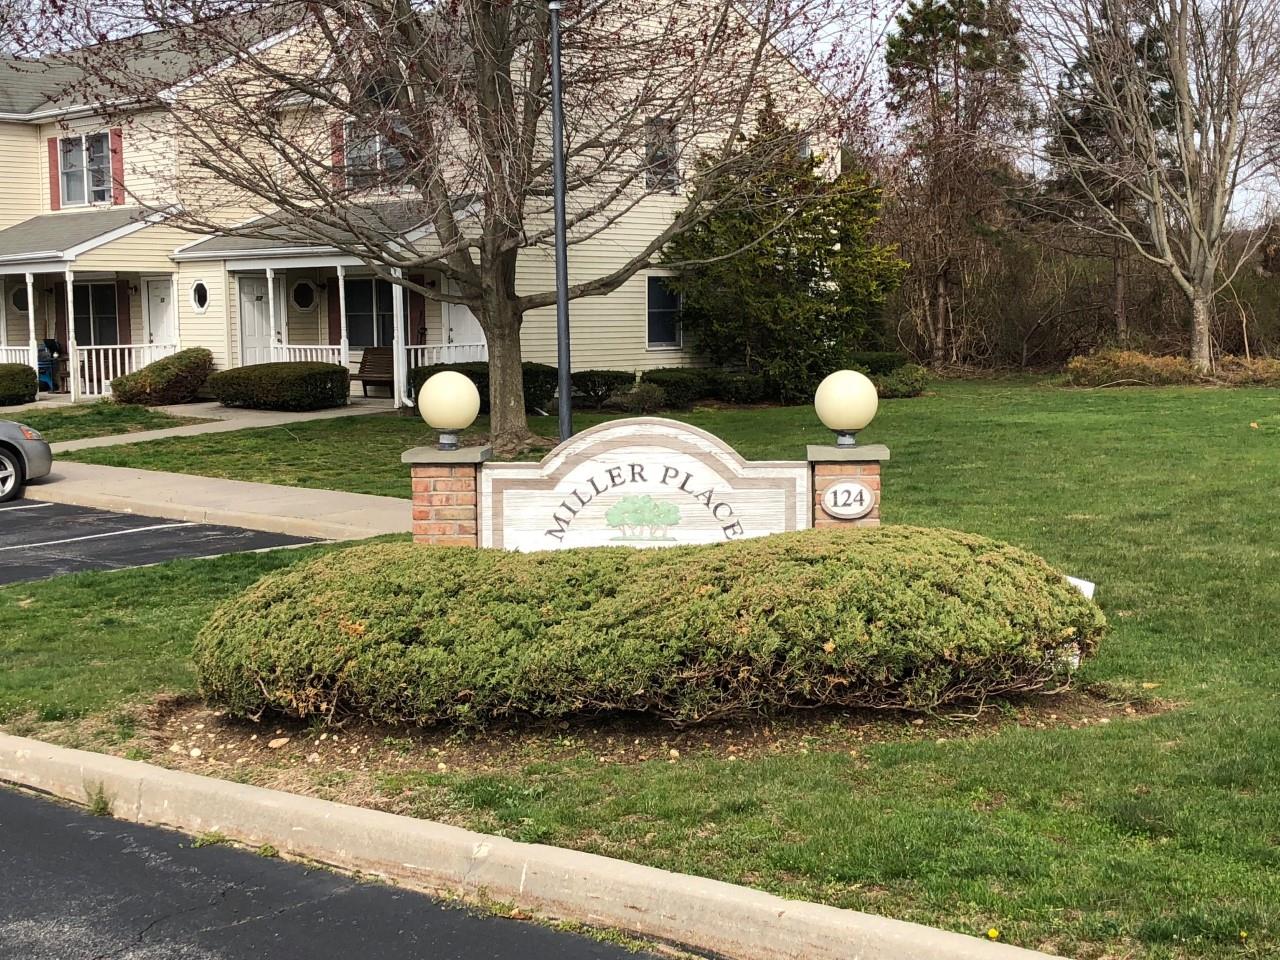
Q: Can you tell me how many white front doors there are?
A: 3